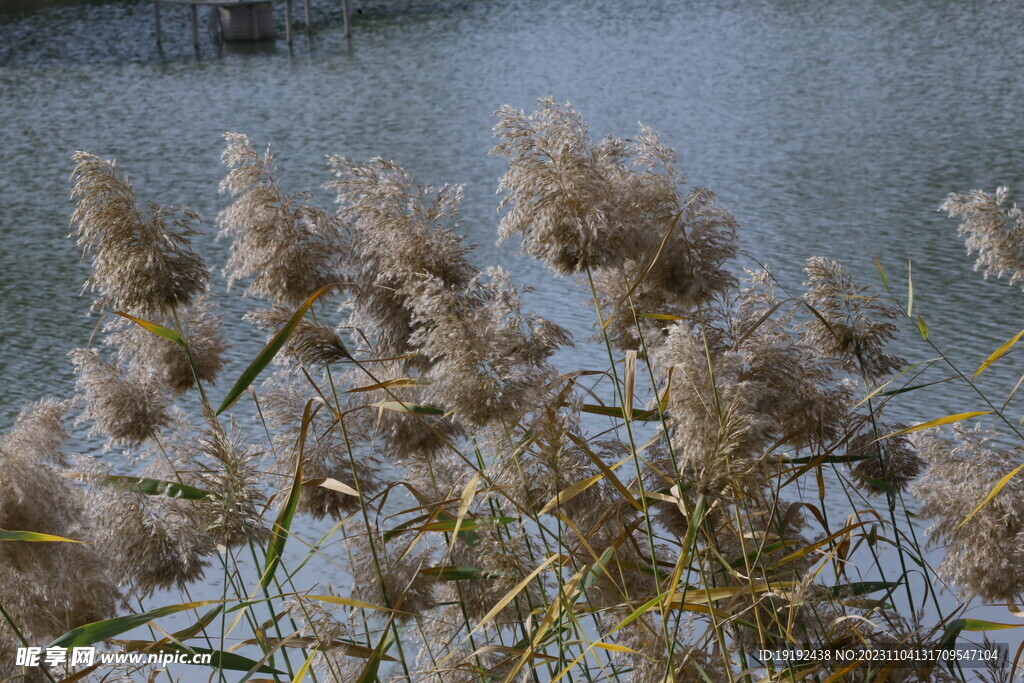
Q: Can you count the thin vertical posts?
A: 5